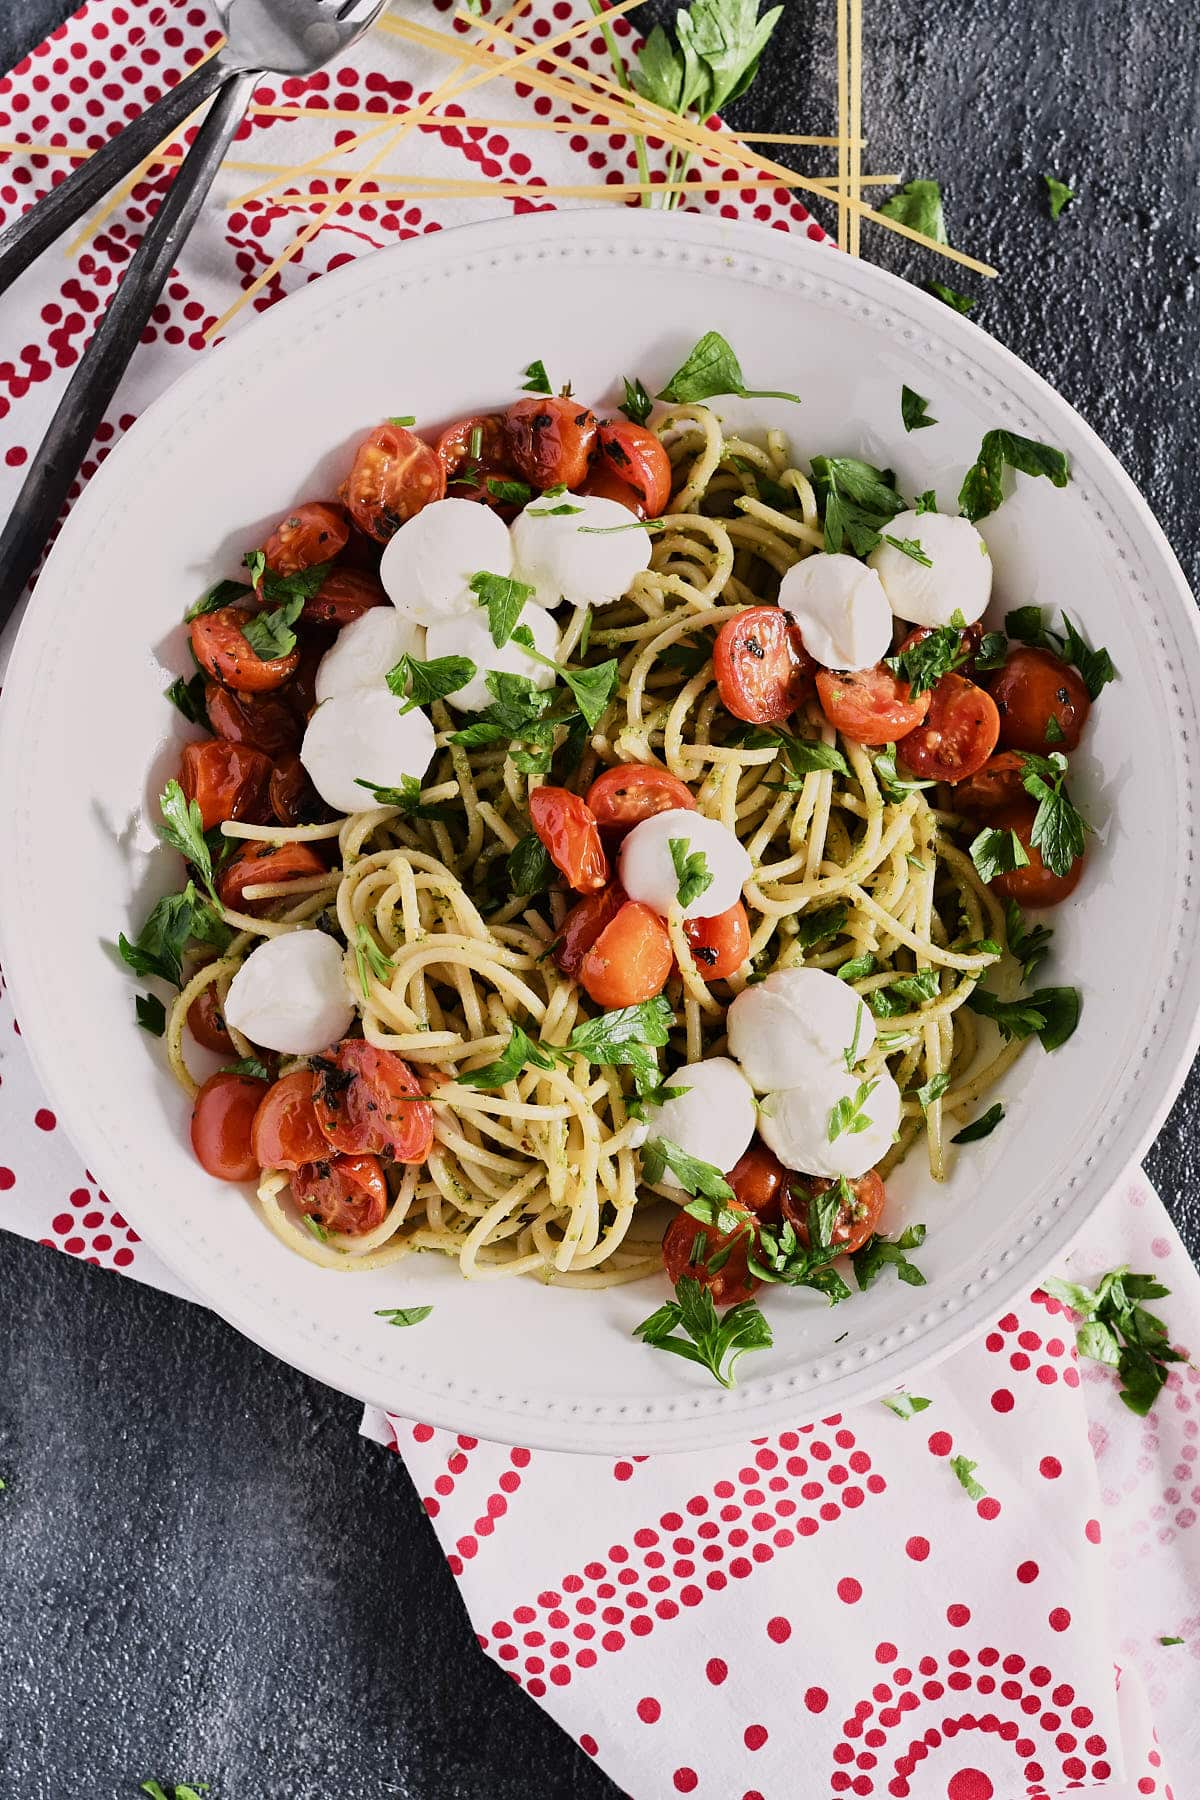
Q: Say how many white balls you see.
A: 12